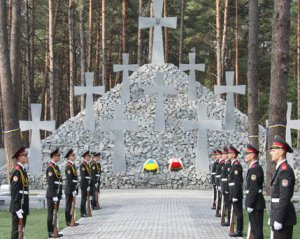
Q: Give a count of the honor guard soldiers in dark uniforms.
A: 11